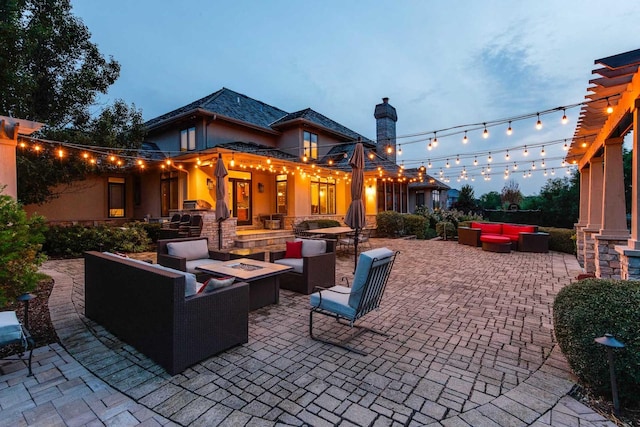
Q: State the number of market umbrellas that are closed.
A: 2